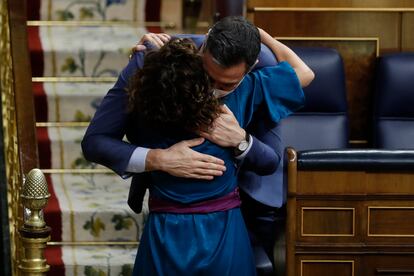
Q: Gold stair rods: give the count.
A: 5